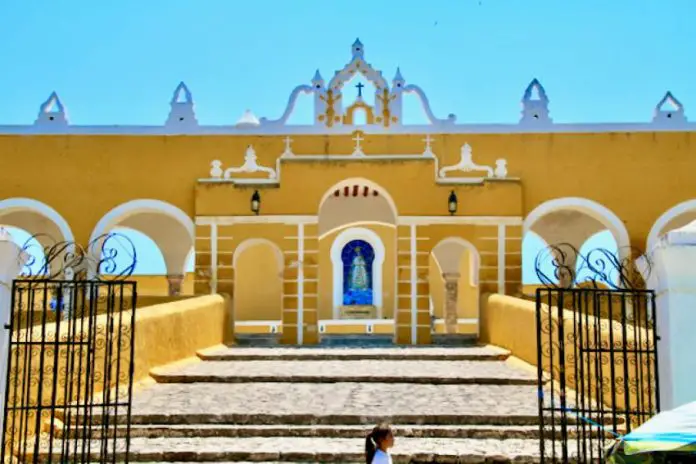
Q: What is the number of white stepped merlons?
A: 4